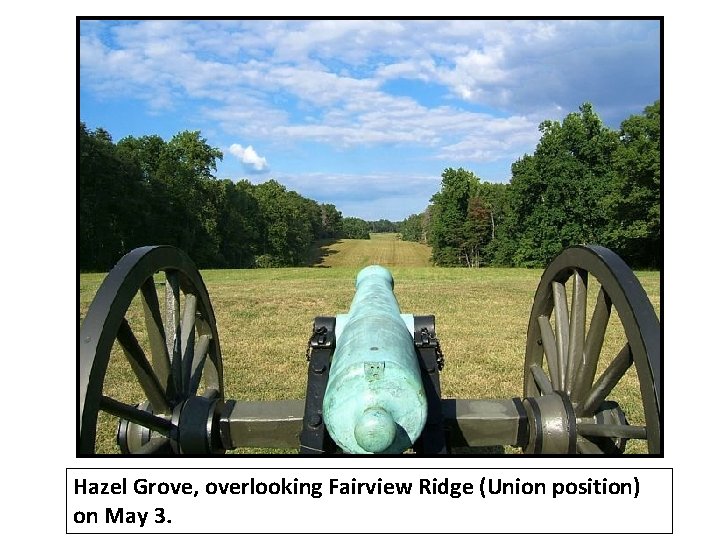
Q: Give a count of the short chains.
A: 2